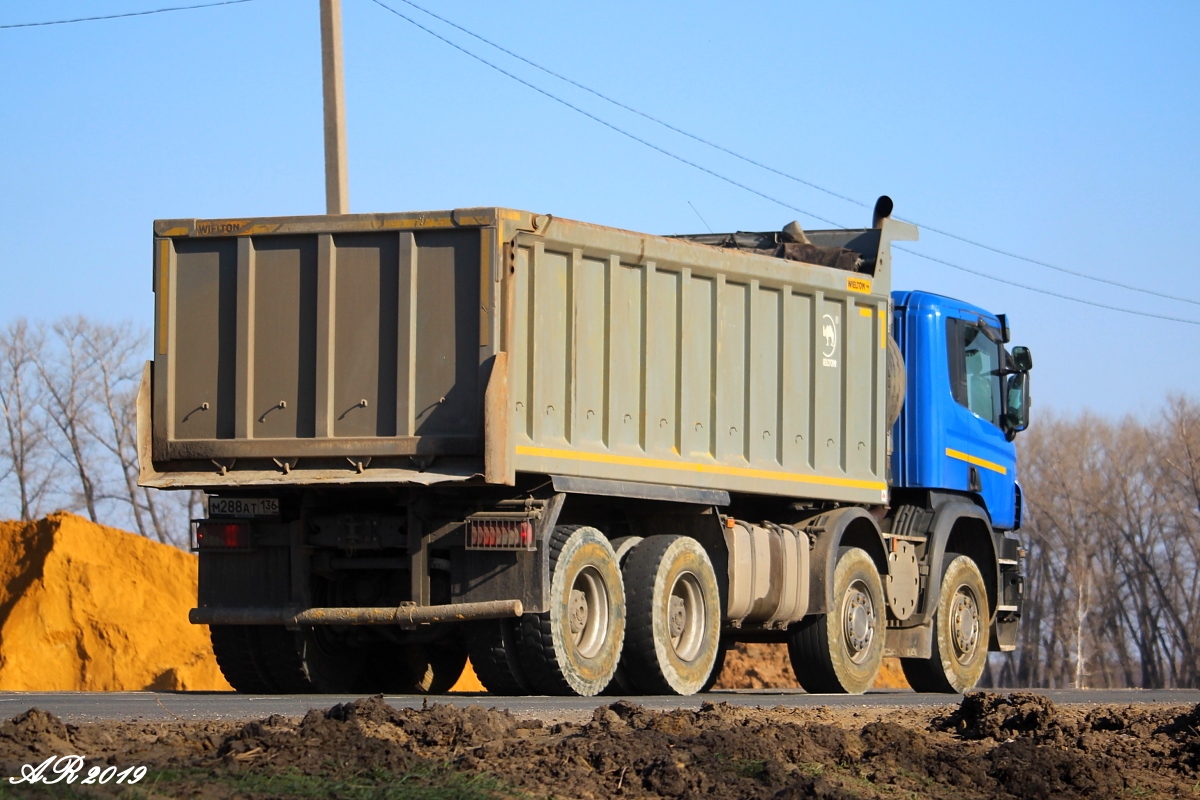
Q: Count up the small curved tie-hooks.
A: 15